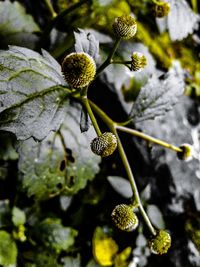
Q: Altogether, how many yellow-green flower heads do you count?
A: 8